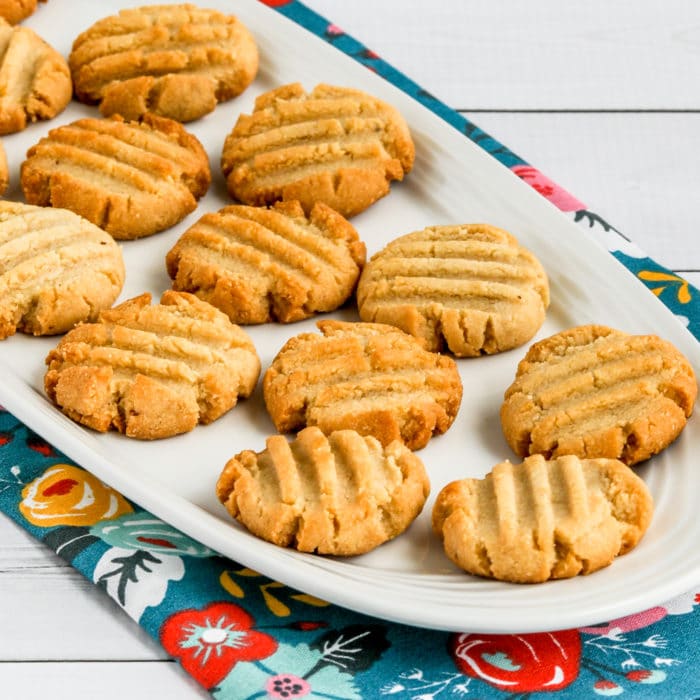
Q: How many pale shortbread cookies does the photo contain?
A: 14